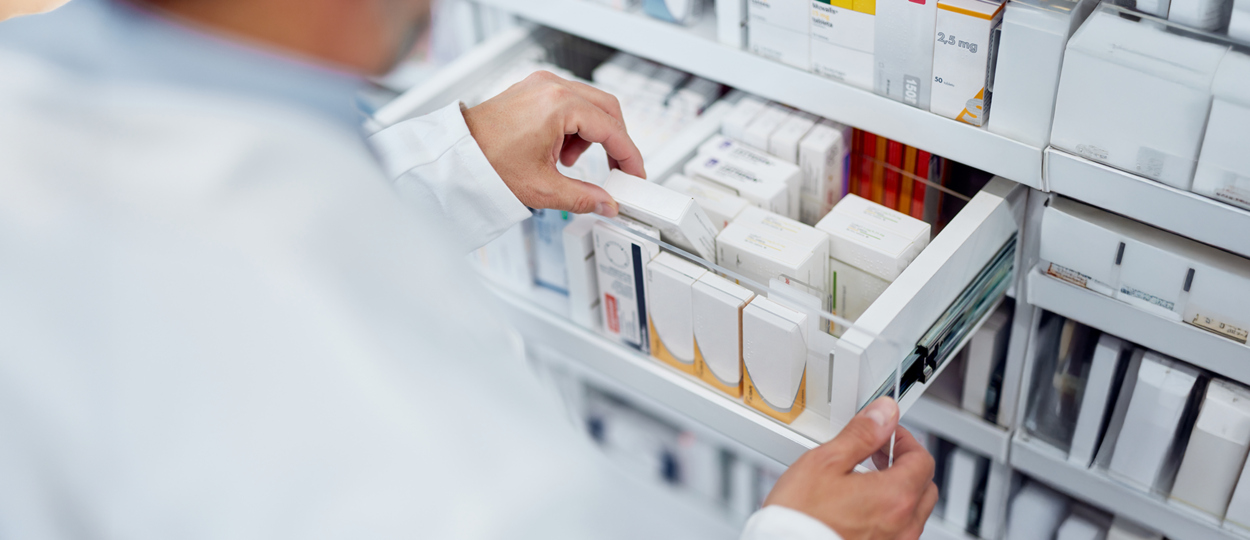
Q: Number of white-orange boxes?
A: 4